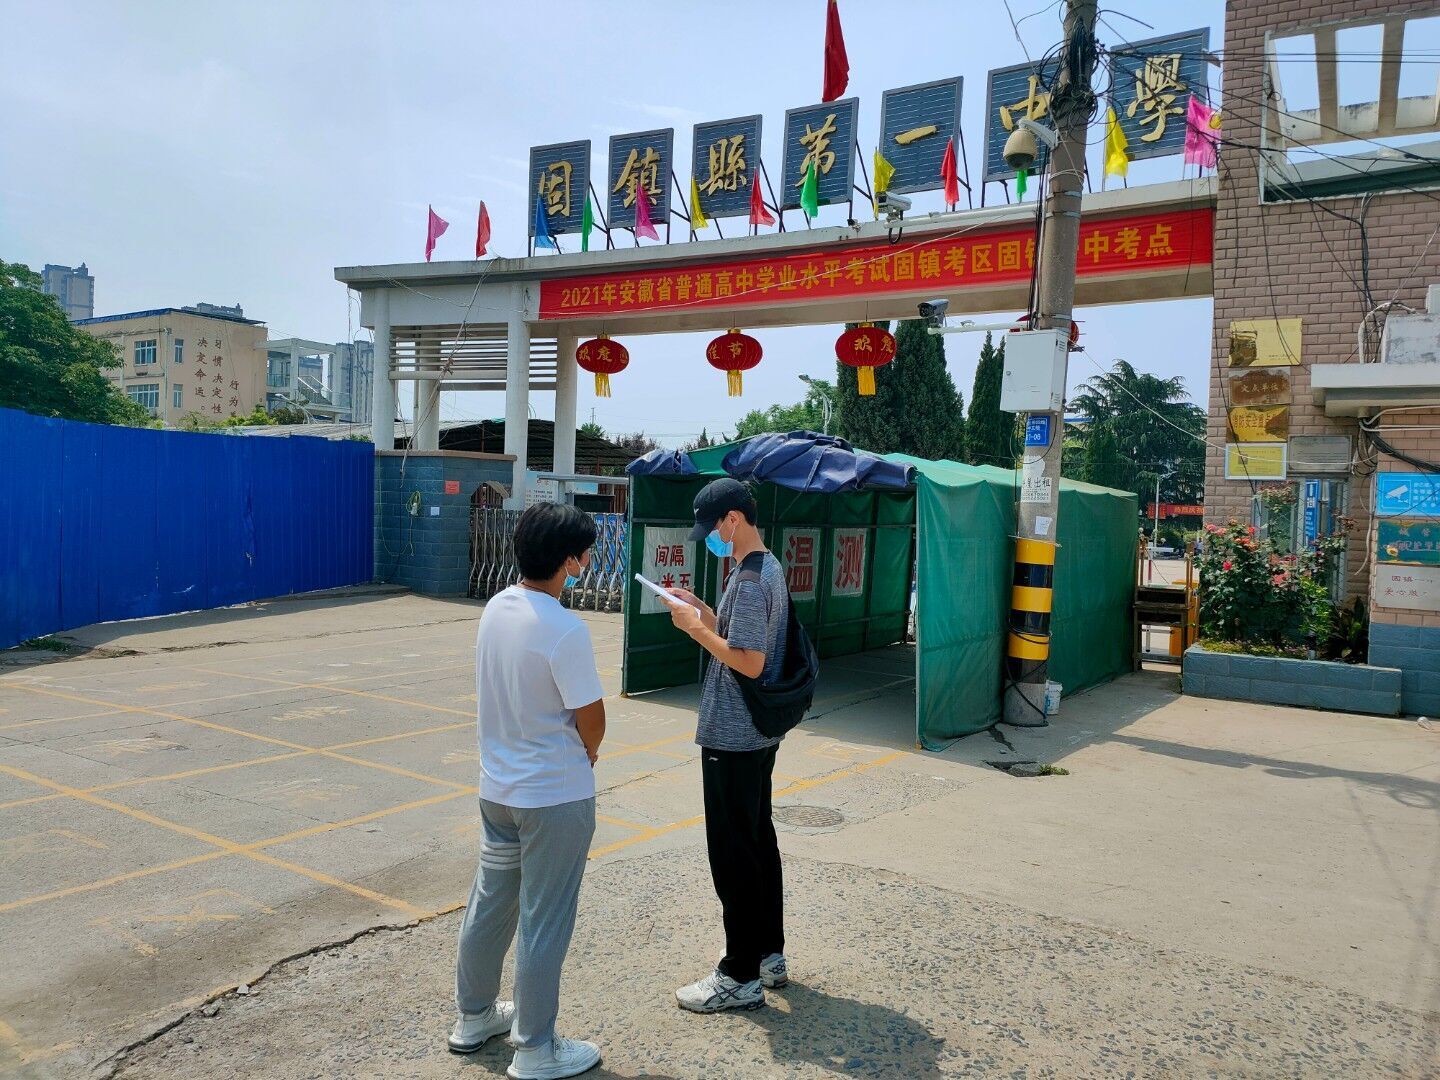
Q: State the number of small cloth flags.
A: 13